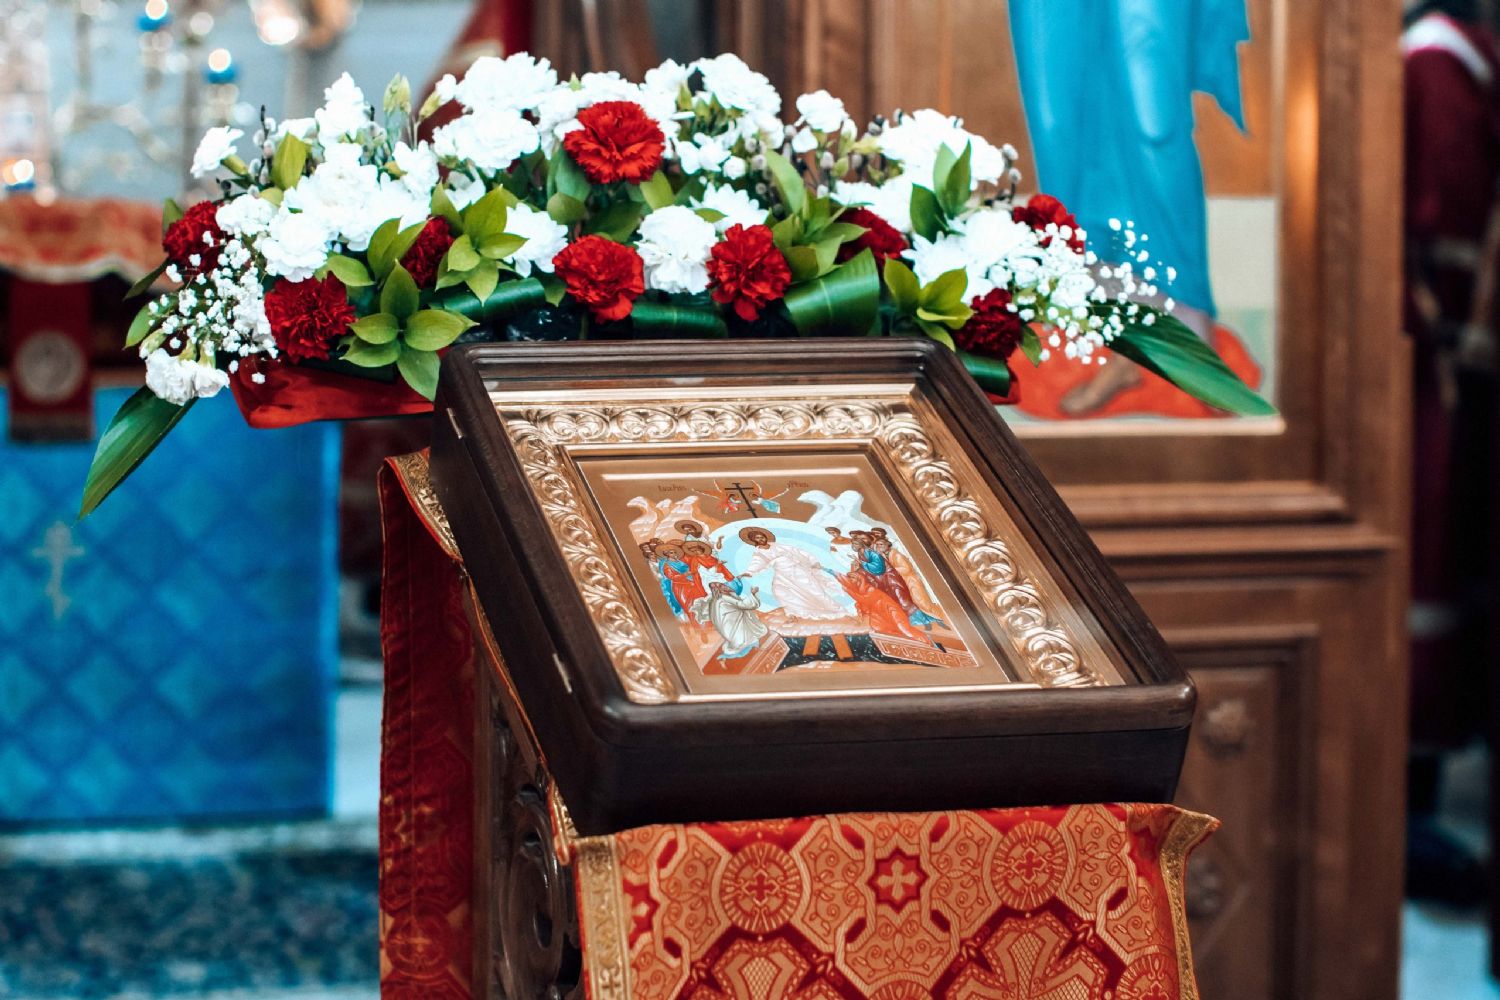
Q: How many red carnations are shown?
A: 9